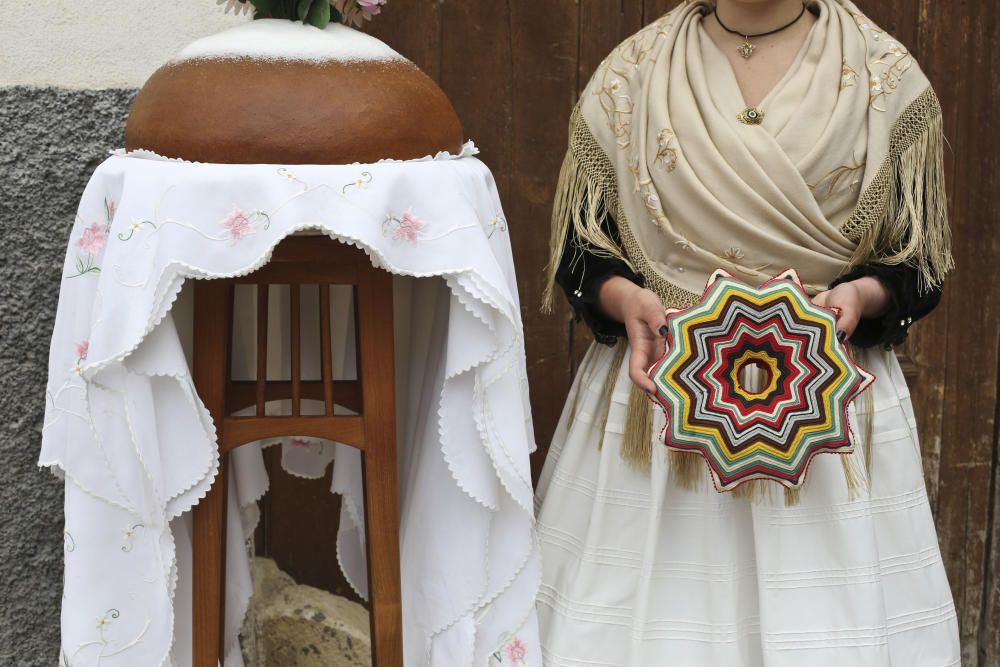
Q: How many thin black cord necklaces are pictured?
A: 1